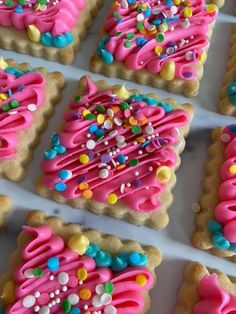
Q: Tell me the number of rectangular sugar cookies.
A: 9